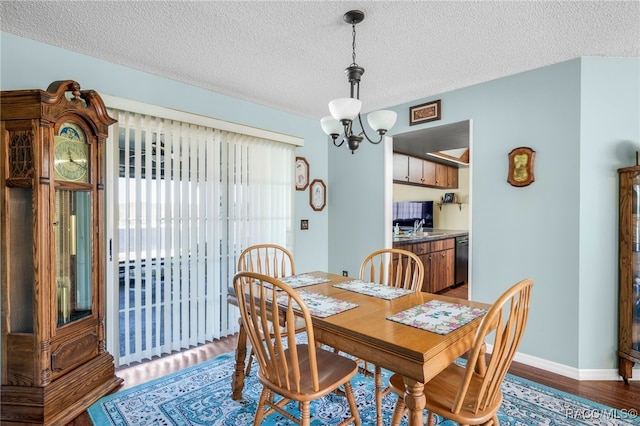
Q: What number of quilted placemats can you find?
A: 4